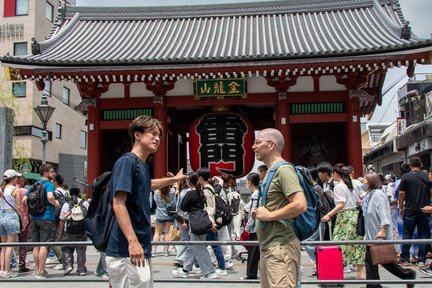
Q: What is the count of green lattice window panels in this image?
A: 2